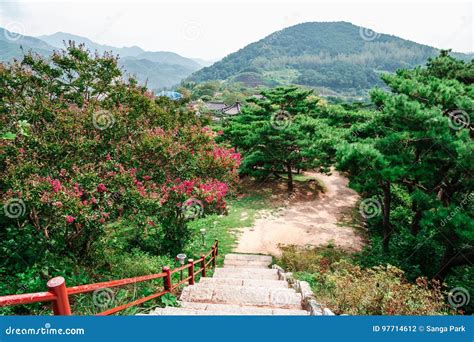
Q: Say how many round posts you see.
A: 6